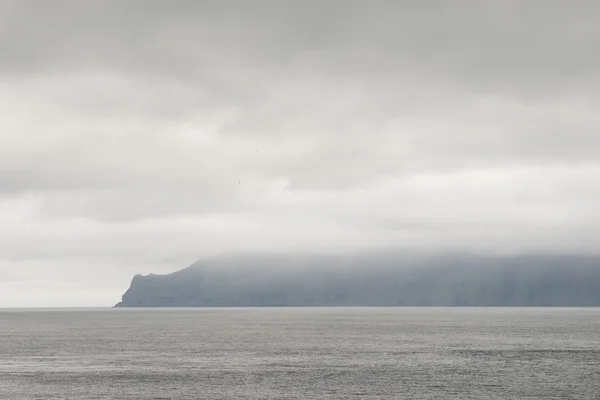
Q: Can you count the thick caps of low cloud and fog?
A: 1